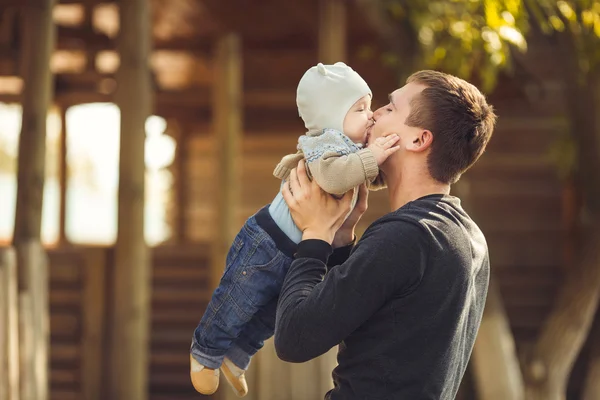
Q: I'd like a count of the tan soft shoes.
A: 2